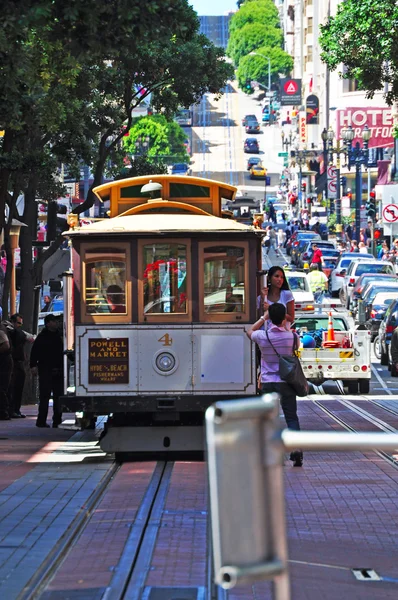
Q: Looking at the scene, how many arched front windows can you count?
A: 3